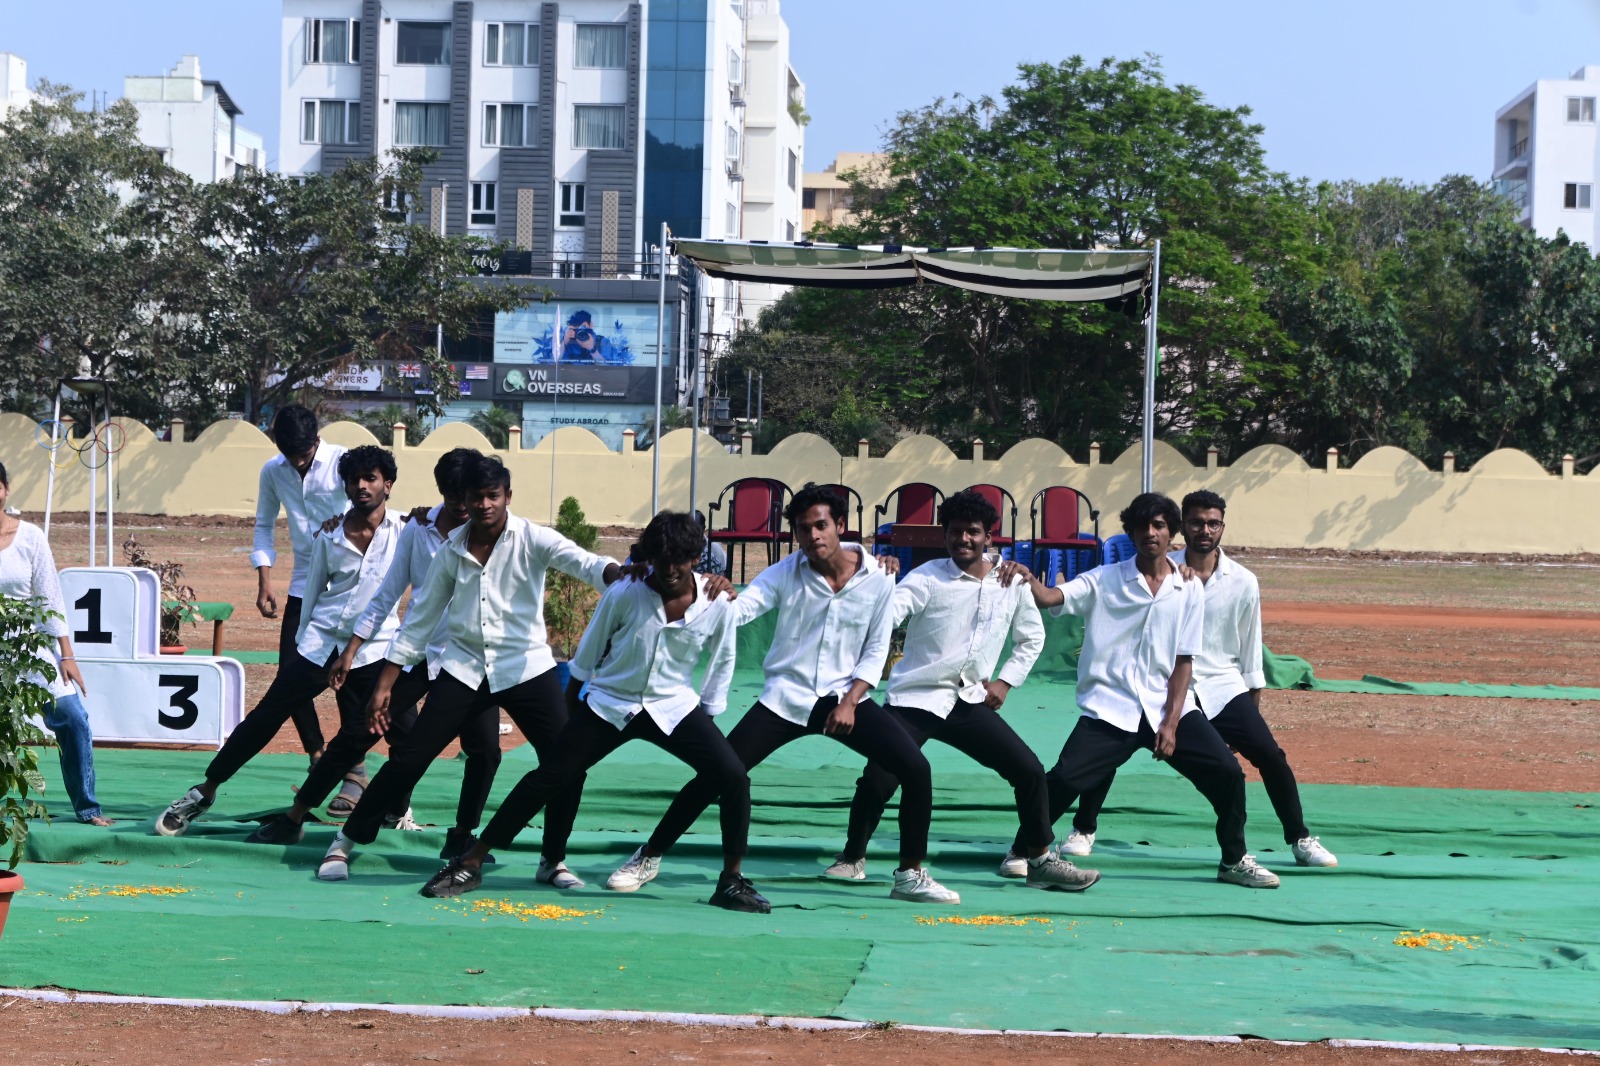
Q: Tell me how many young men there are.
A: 9